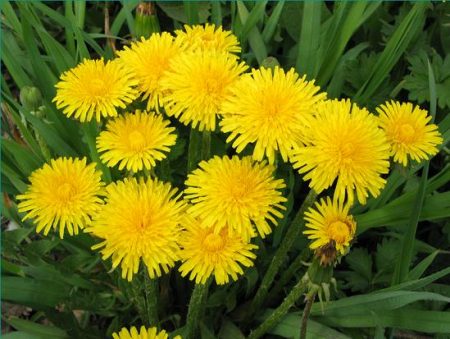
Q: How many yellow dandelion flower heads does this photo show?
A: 14